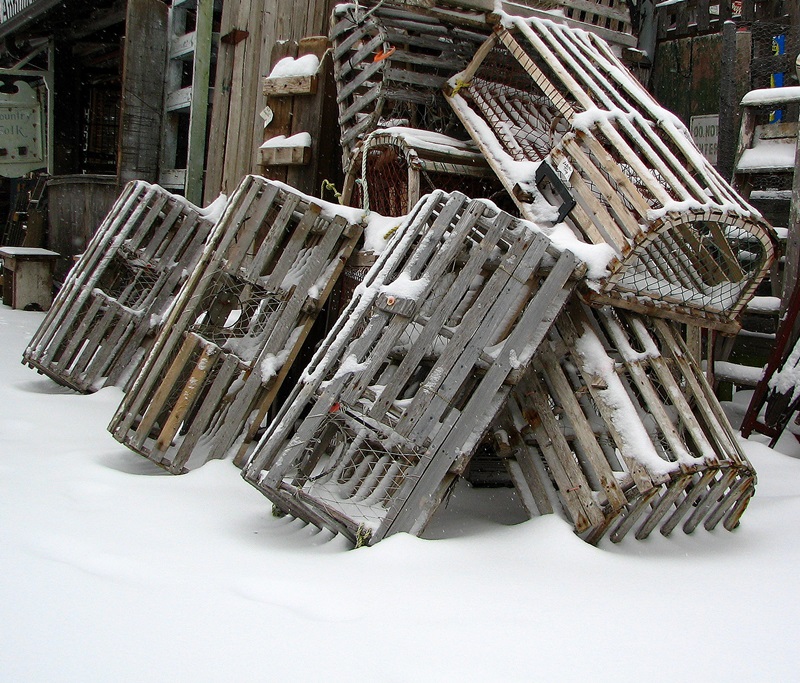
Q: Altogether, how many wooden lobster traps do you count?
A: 7